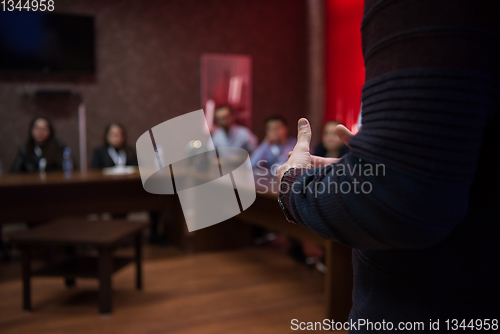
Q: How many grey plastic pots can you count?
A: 0